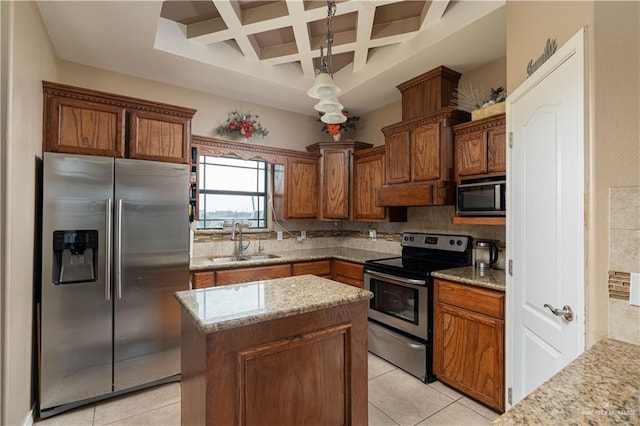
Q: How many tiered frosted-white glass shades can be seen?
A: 3